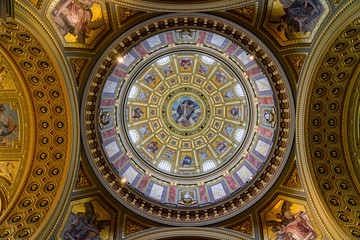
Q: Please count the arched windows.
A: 8